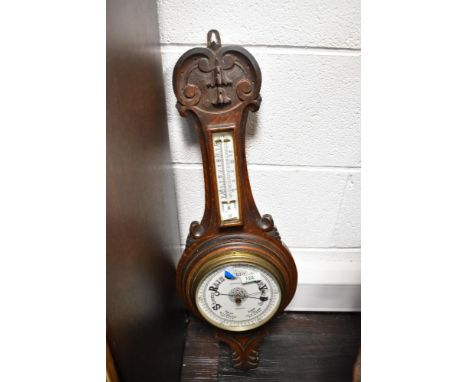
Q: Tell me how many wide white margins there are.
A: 2